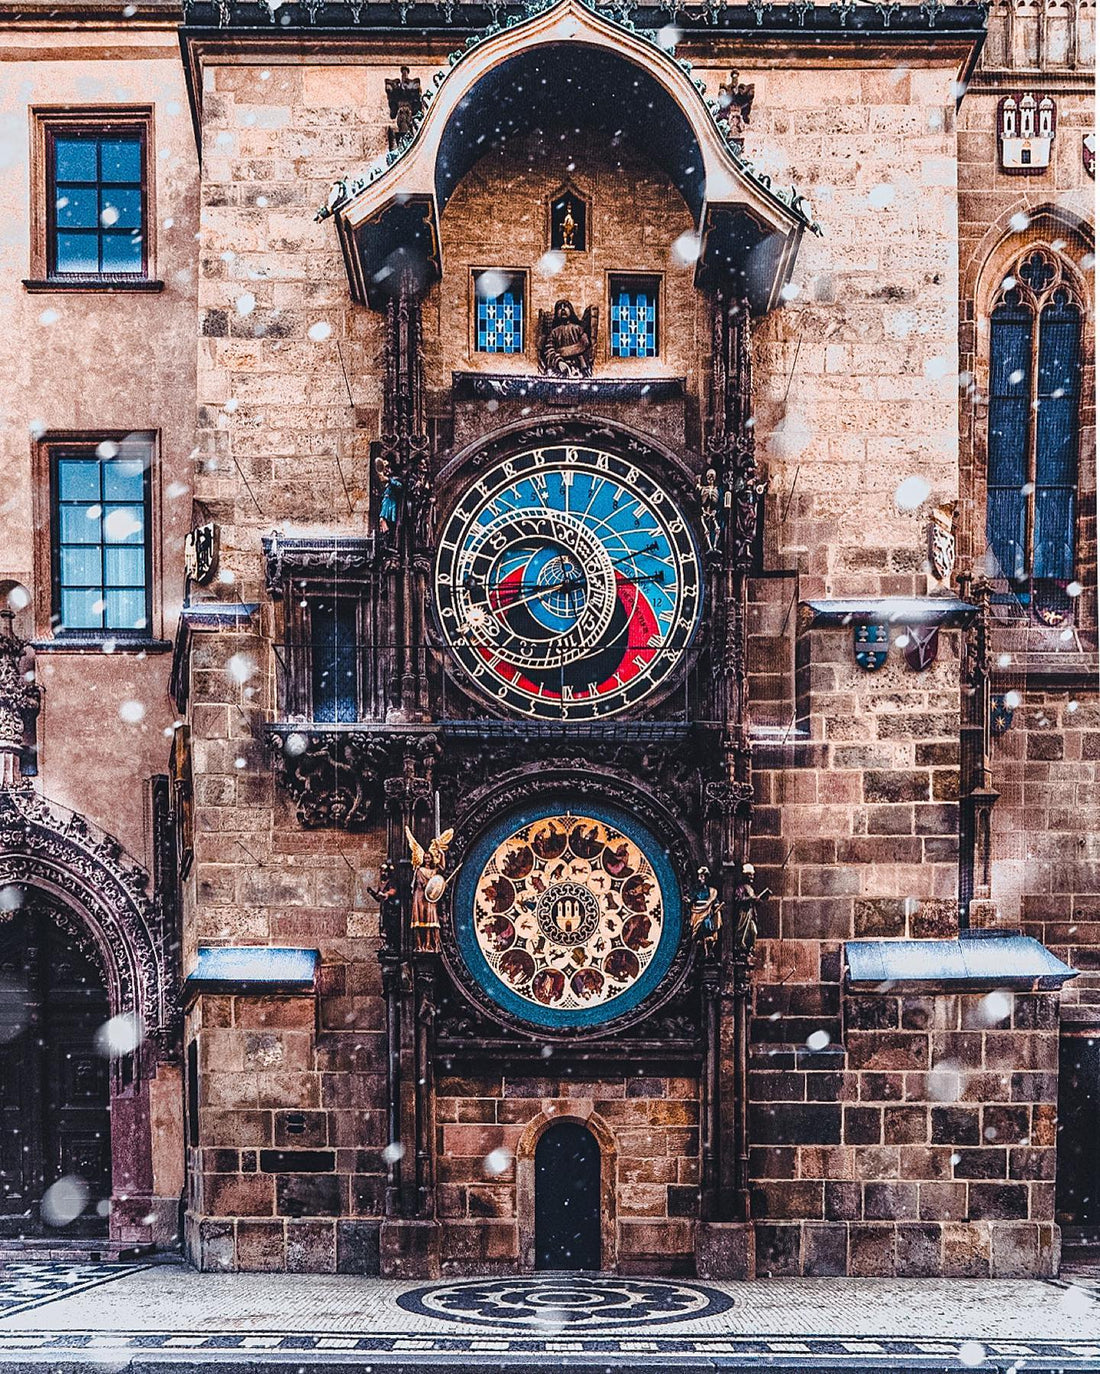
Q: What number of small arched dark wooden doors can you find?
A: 1